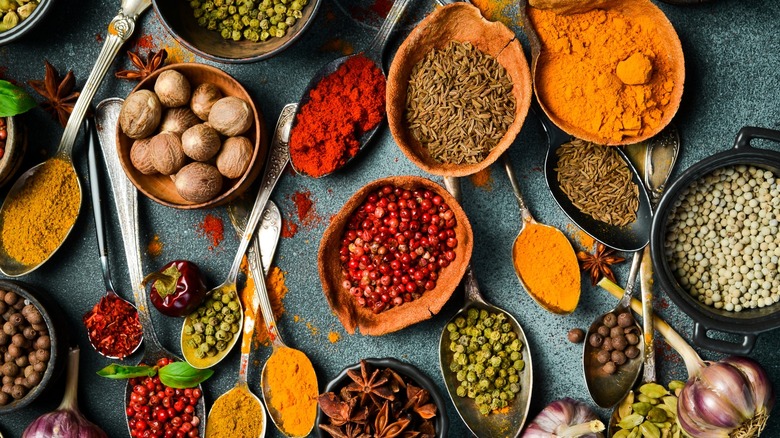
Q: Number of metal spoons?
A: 12